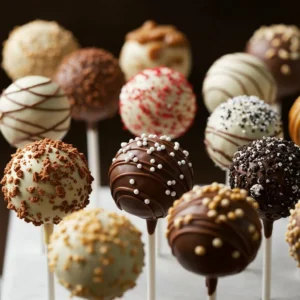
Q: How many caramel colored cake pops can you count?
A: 1